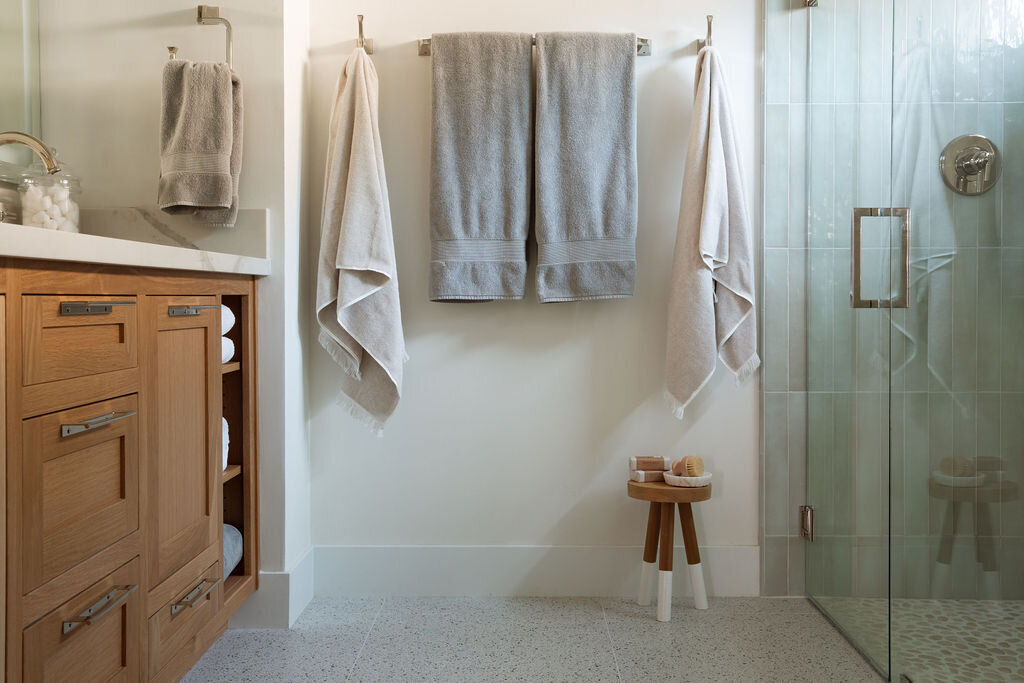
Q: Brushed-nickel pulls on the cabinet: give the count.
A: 5